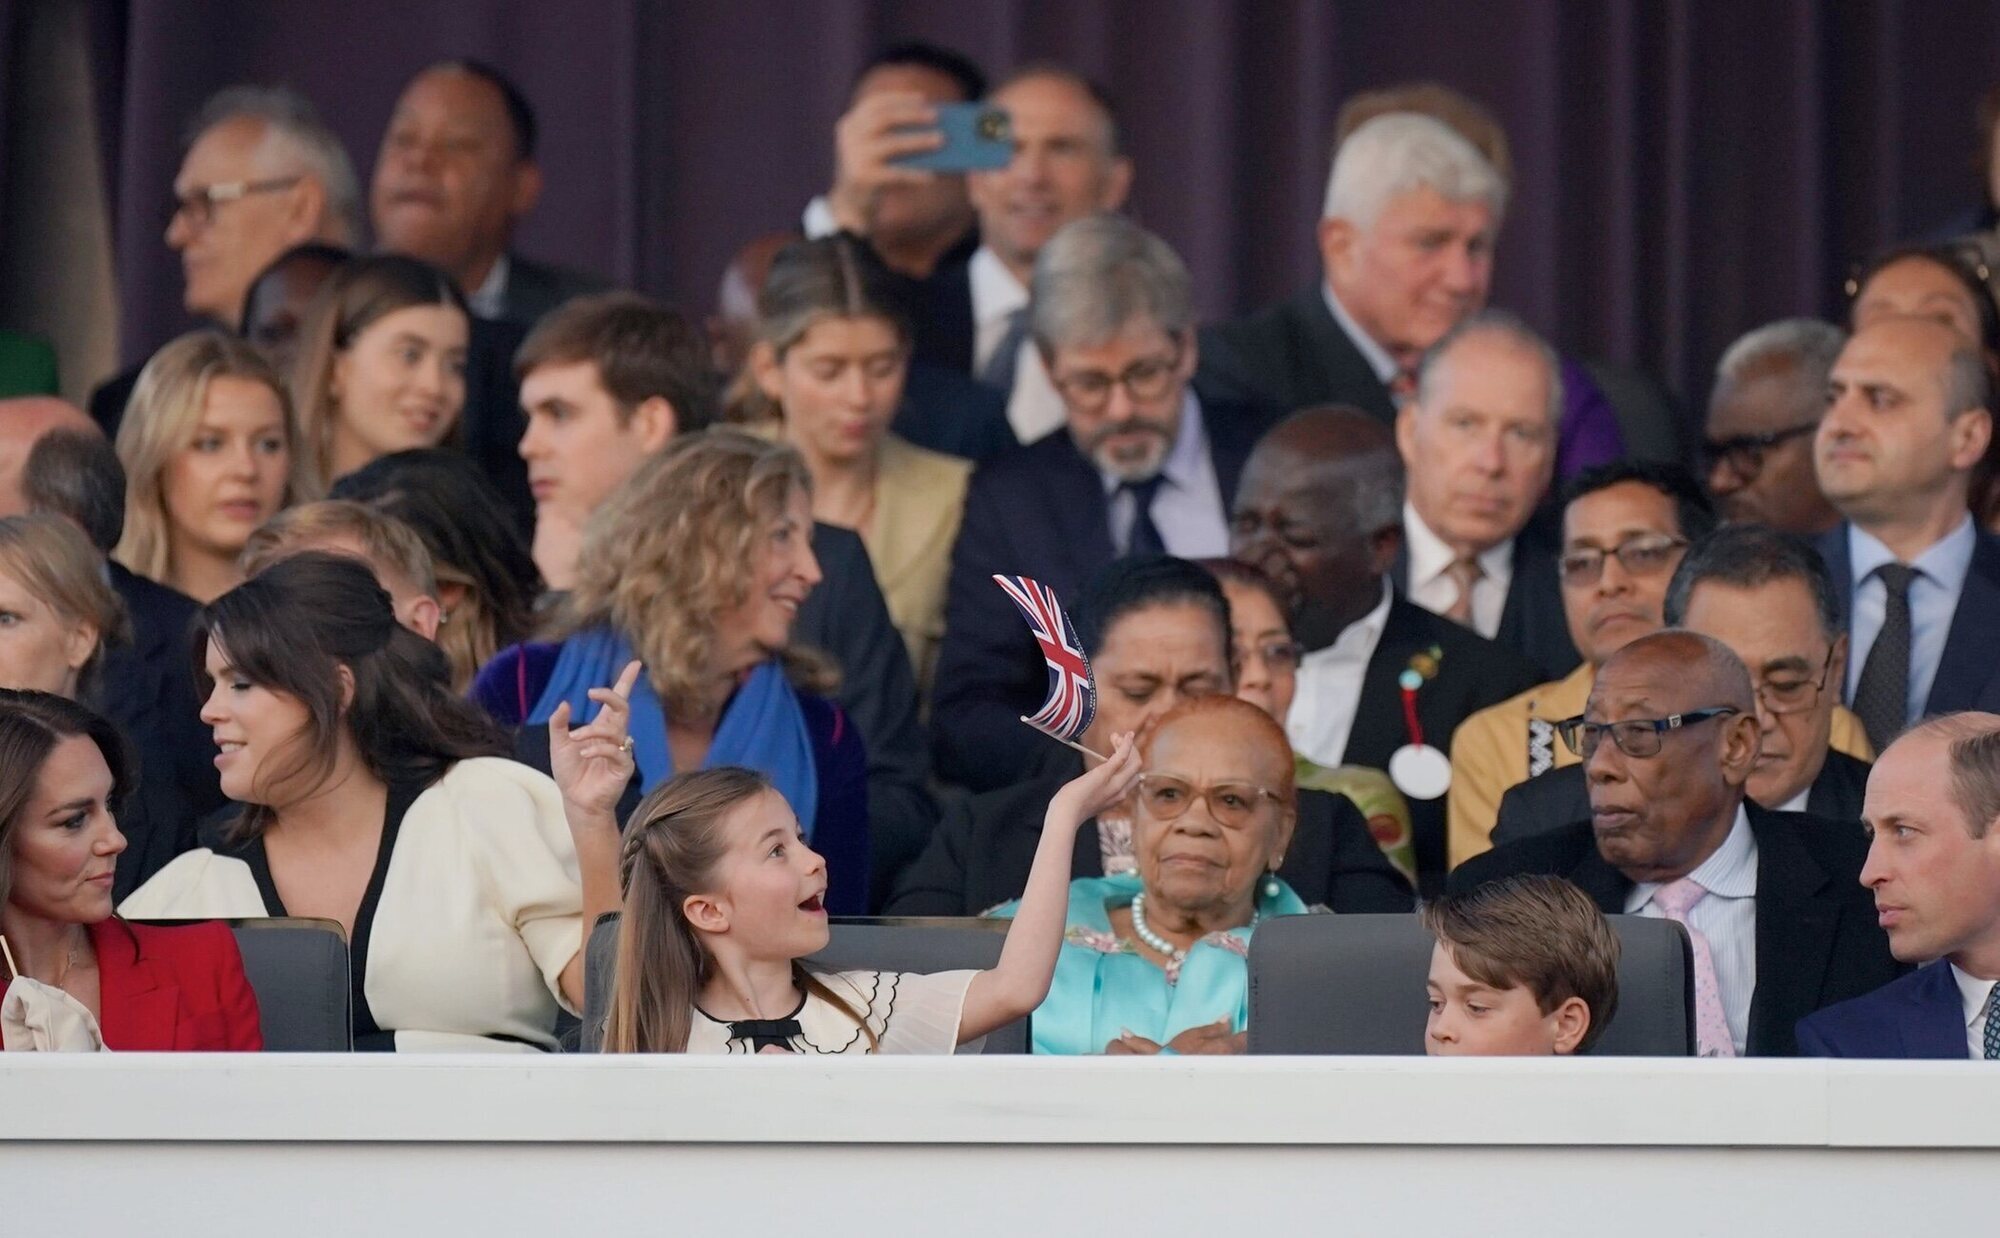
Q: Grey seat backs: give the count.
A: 3